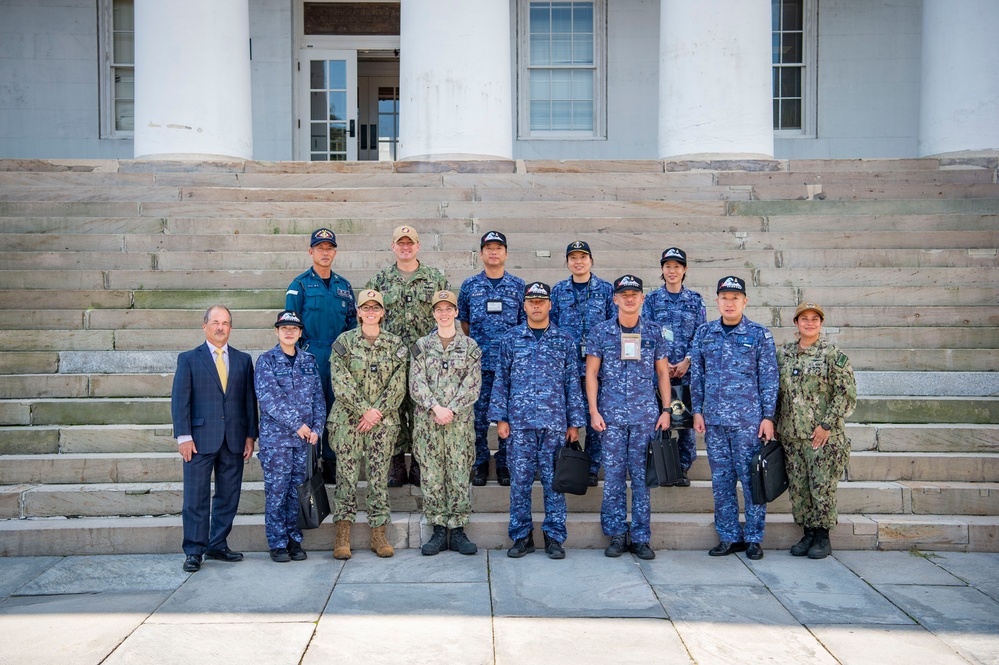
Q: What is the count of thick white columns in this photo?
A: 4